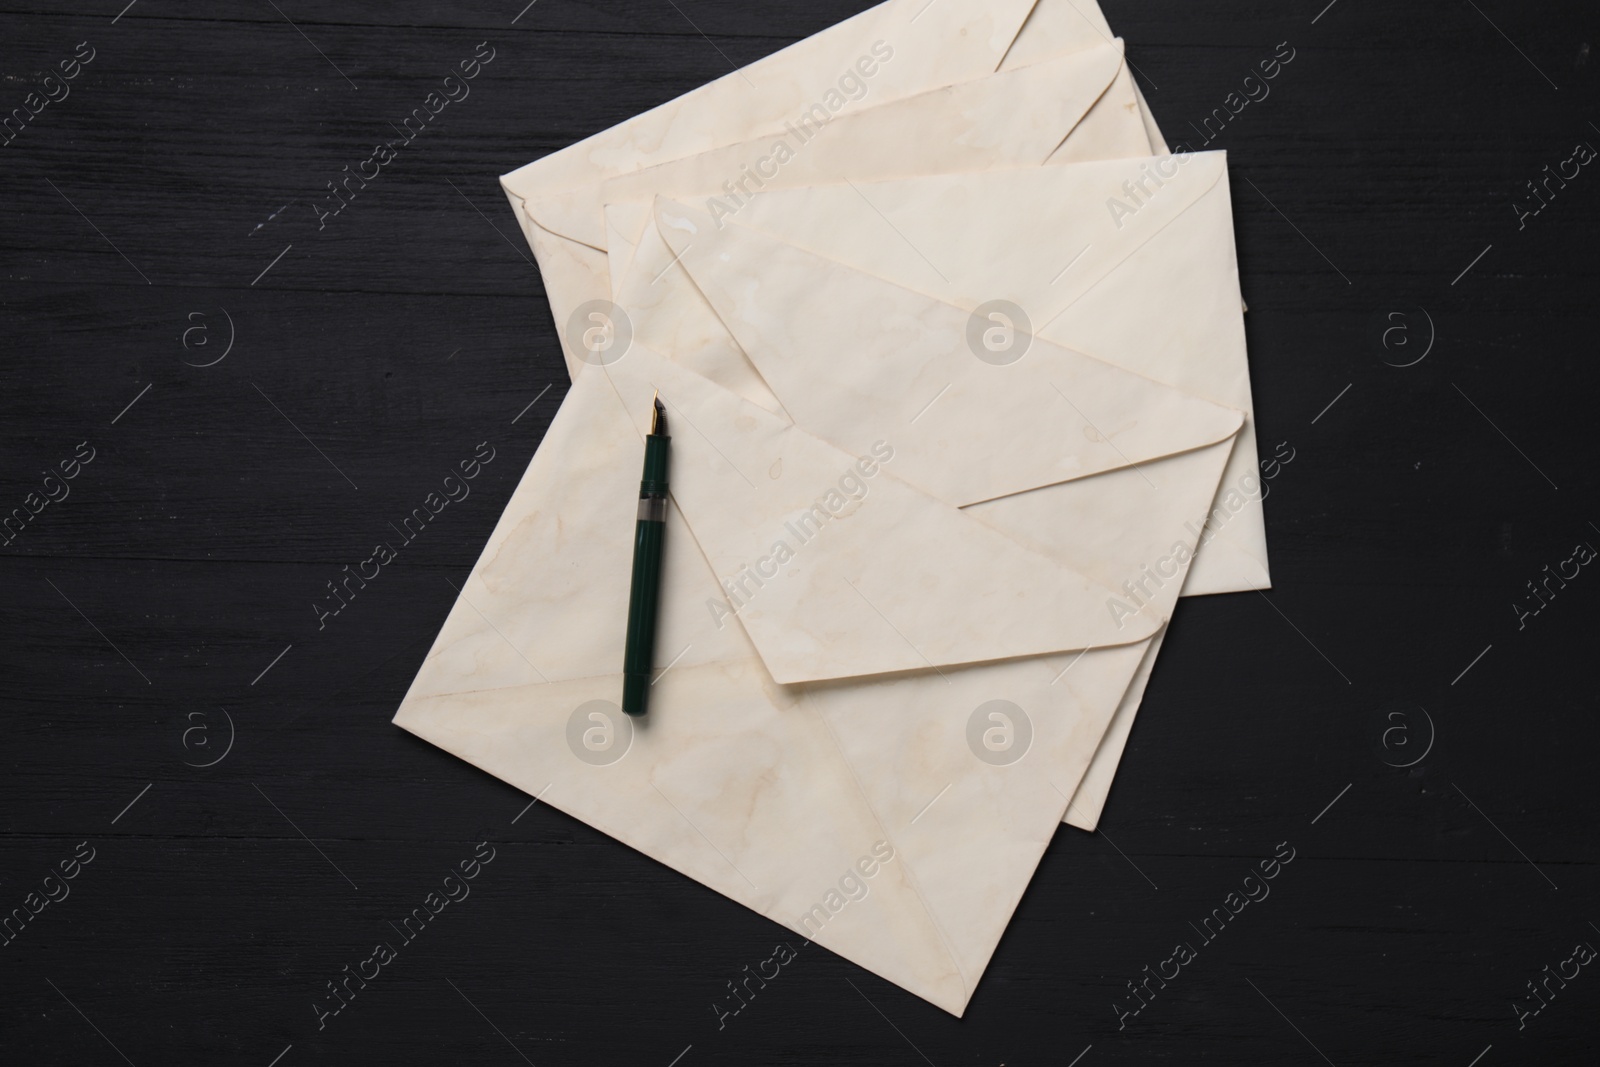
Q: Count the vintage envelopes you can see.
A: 5